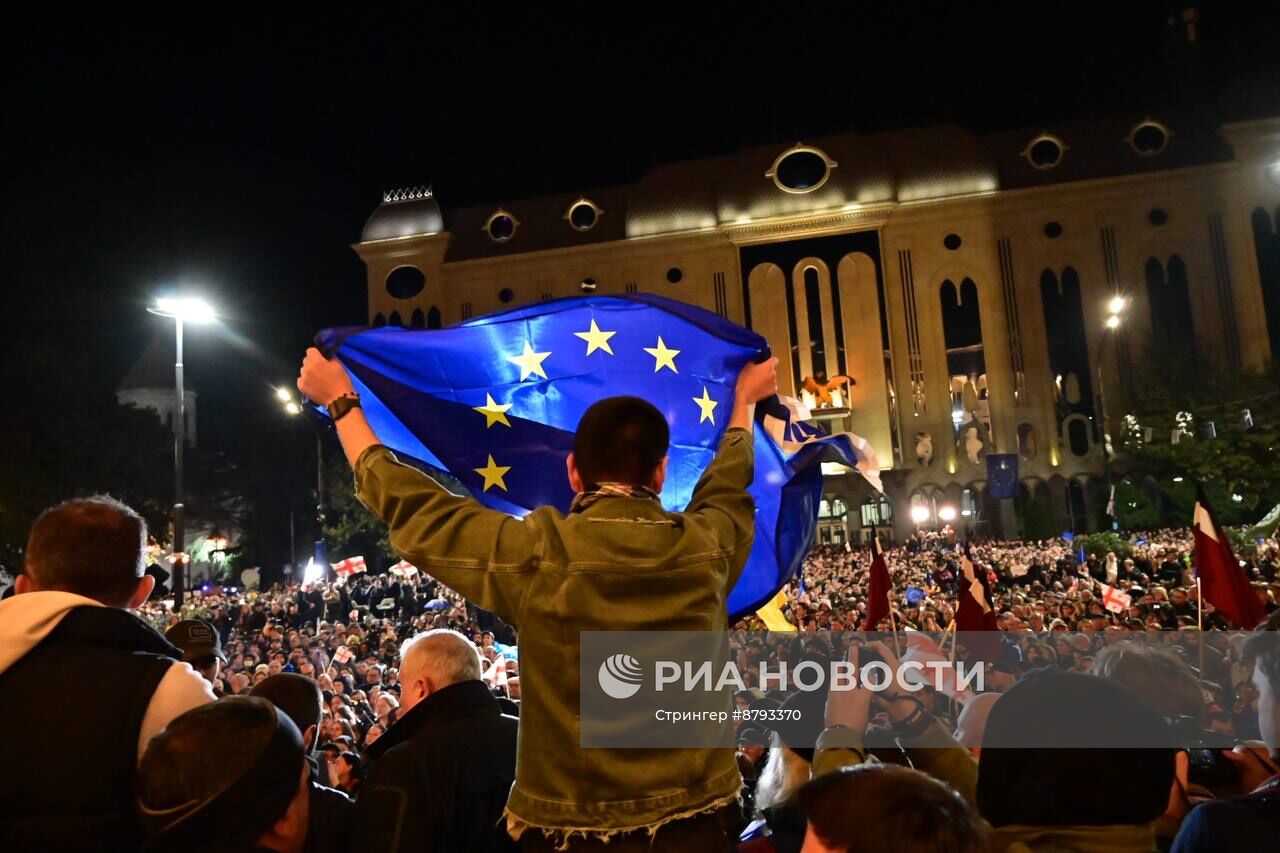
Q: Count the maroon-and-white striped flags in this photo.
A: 3